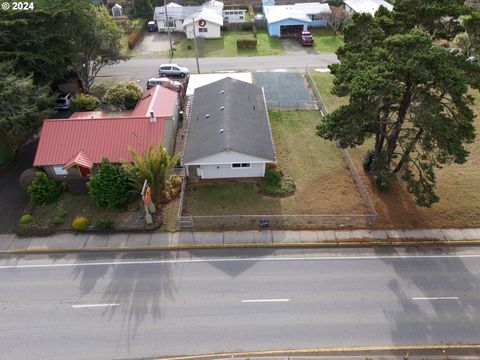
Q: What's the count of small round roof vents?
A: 4